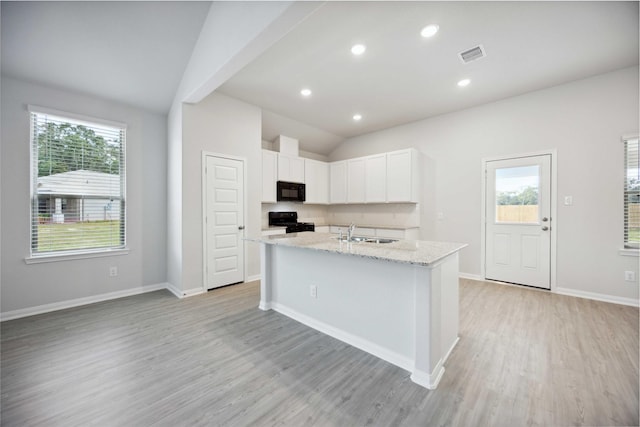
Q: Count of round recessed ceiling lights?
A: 5